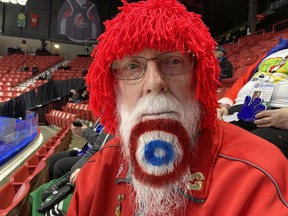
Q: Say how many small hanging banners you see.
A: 2